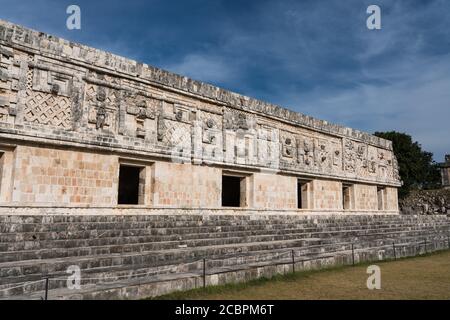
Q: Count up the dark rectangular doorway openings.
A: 5